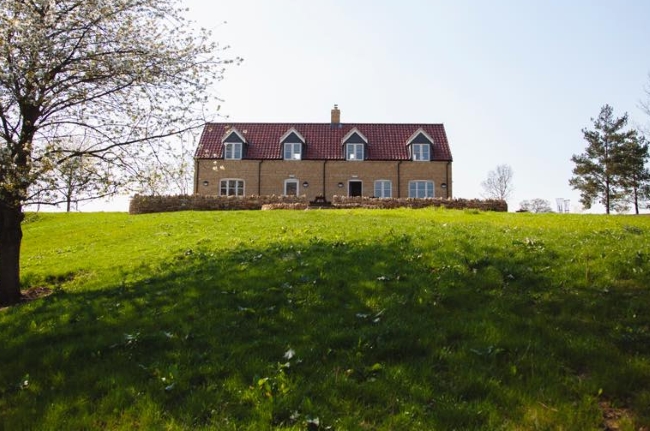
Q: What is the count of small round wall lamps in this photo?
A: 4